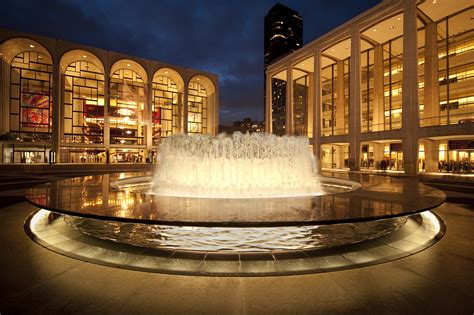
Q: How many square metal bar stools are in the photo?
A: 0